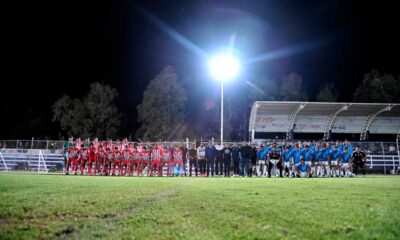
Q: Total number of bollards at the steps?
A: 0